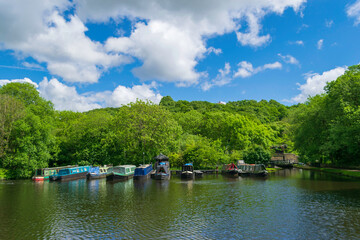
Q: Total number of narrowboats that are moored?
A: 9